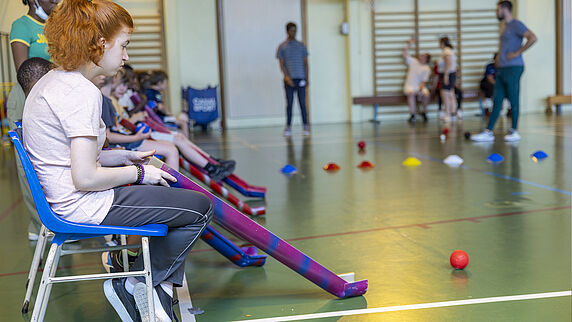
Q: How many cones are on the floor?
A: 7